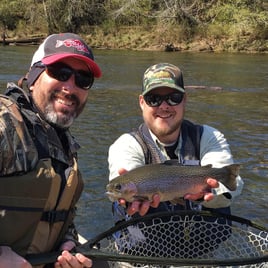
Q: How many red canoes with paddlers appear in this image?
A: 0